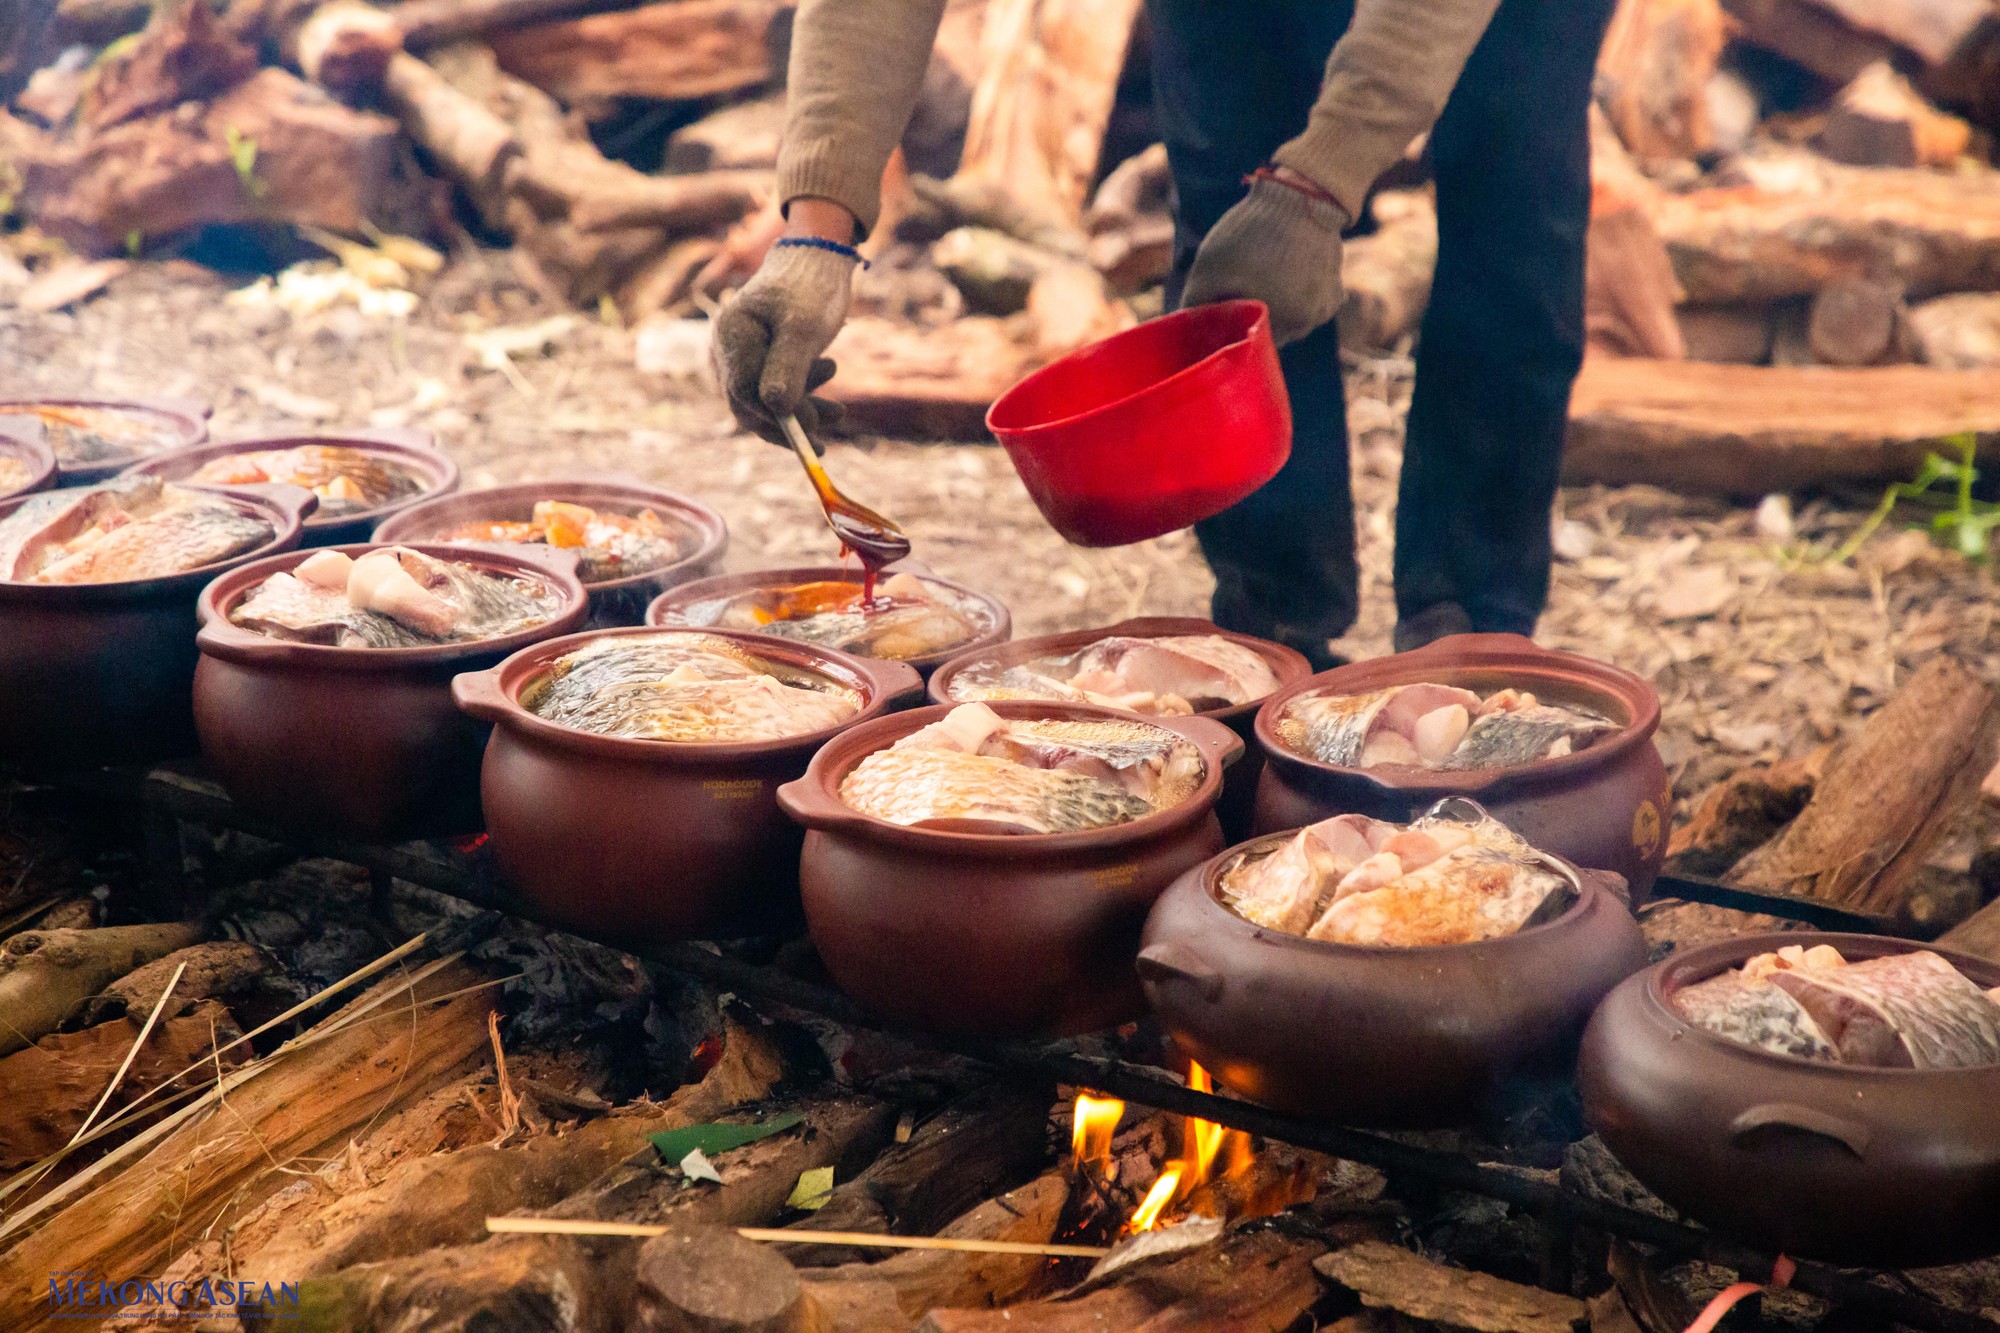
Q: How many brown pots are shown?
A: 13